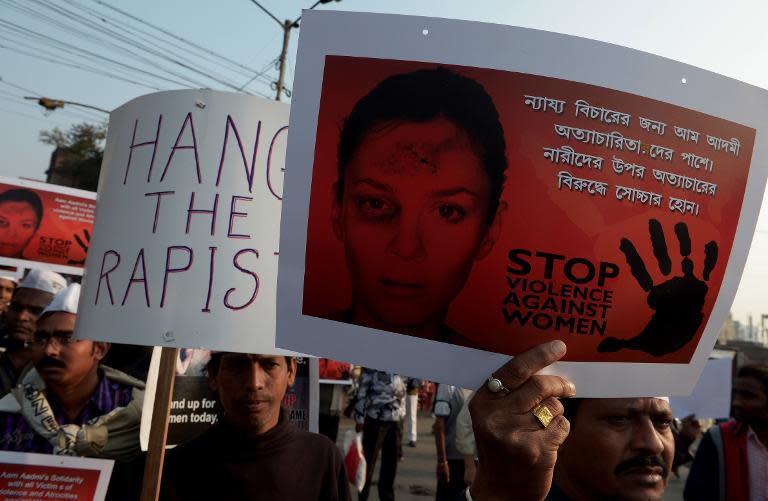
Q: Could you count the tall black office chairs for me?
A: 0